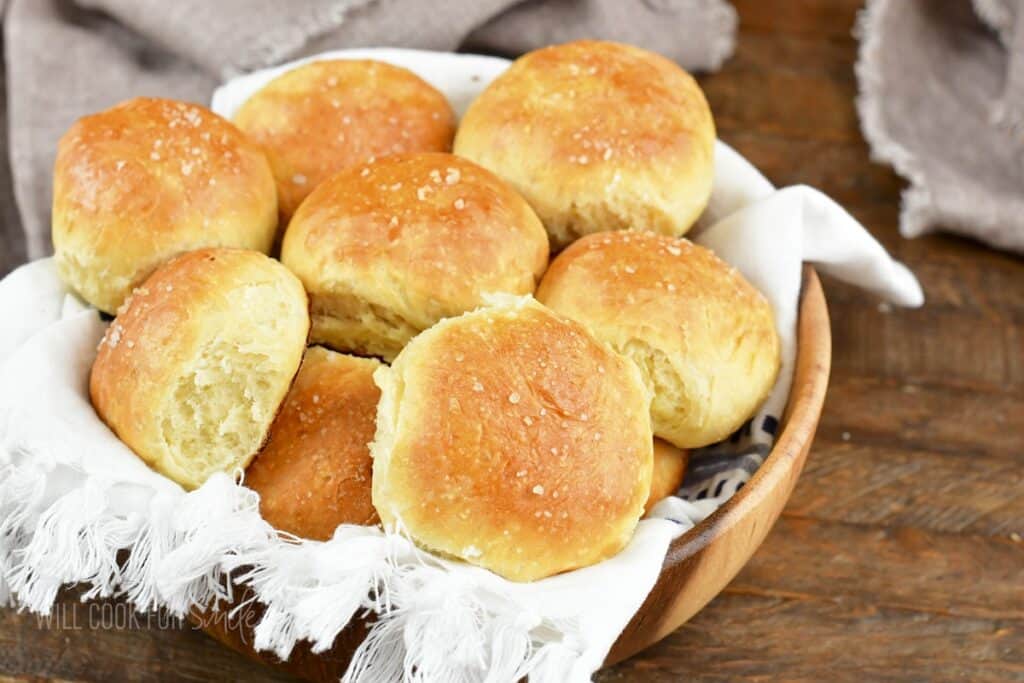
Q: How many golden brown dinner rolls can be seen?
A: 9